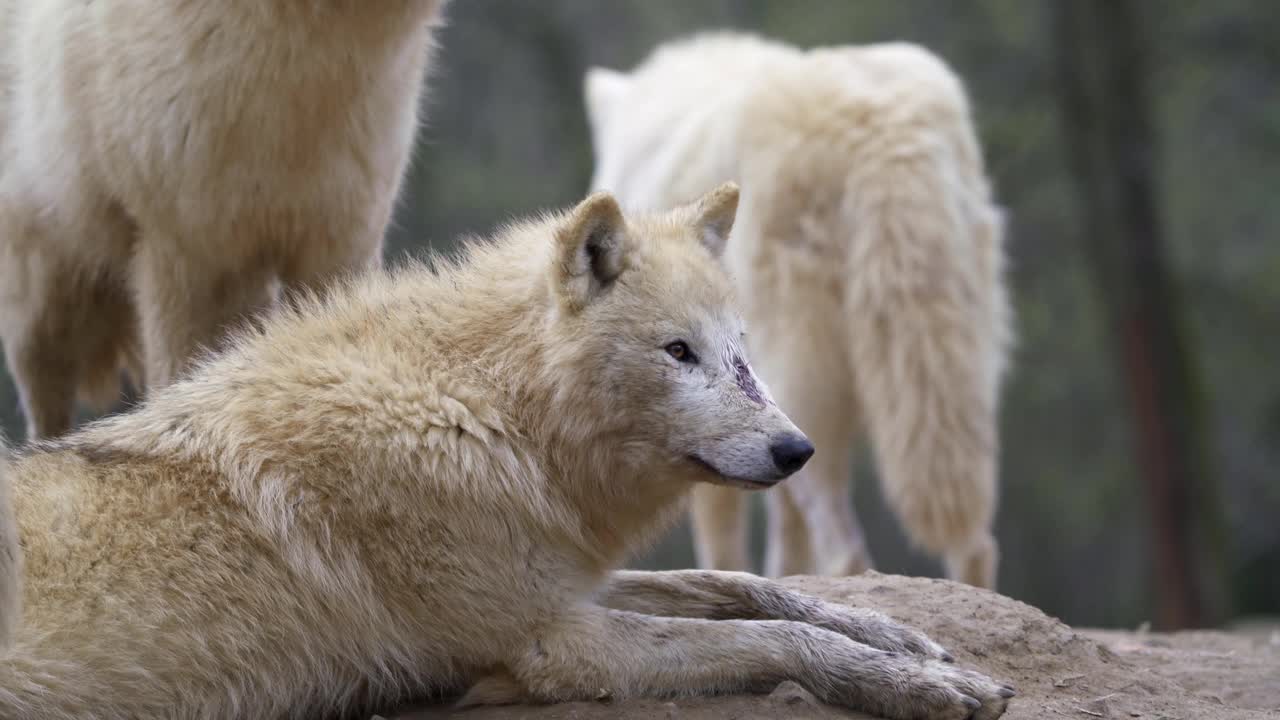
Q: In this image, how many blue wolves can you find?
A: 0